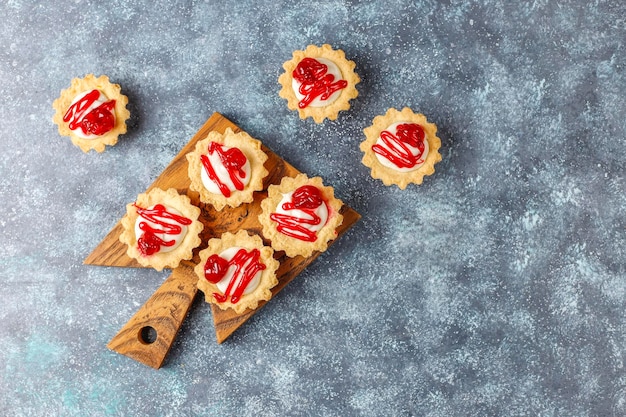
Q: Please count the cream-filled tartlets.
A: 7